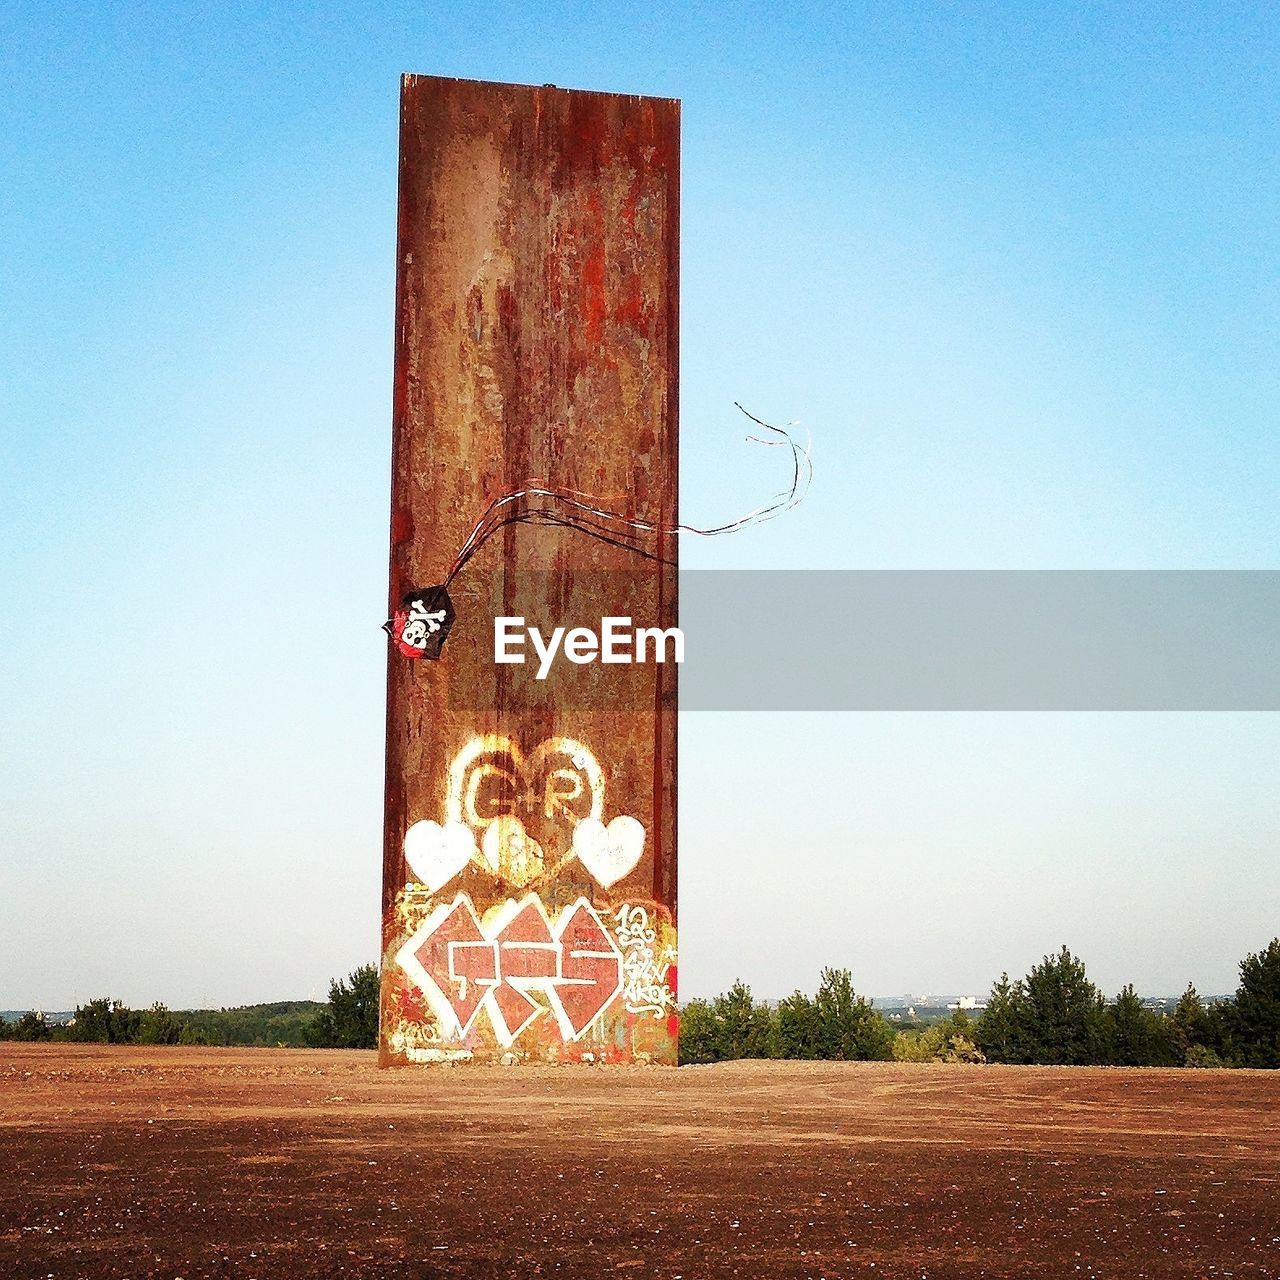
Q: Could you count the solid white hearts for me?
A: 2